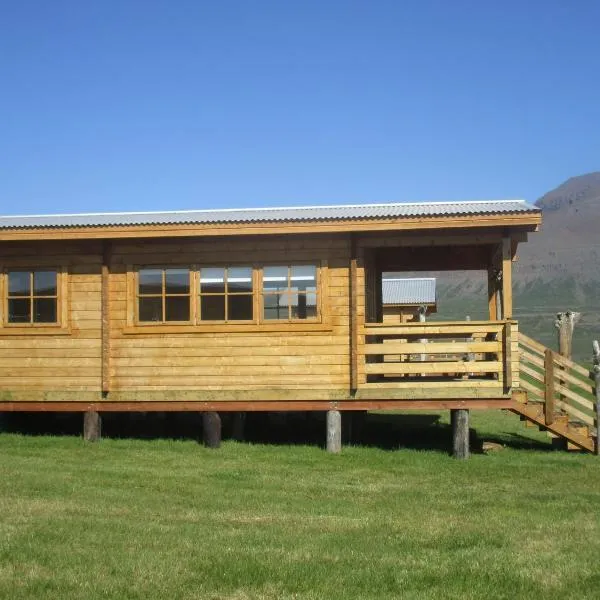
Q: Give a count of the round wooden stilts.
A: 4